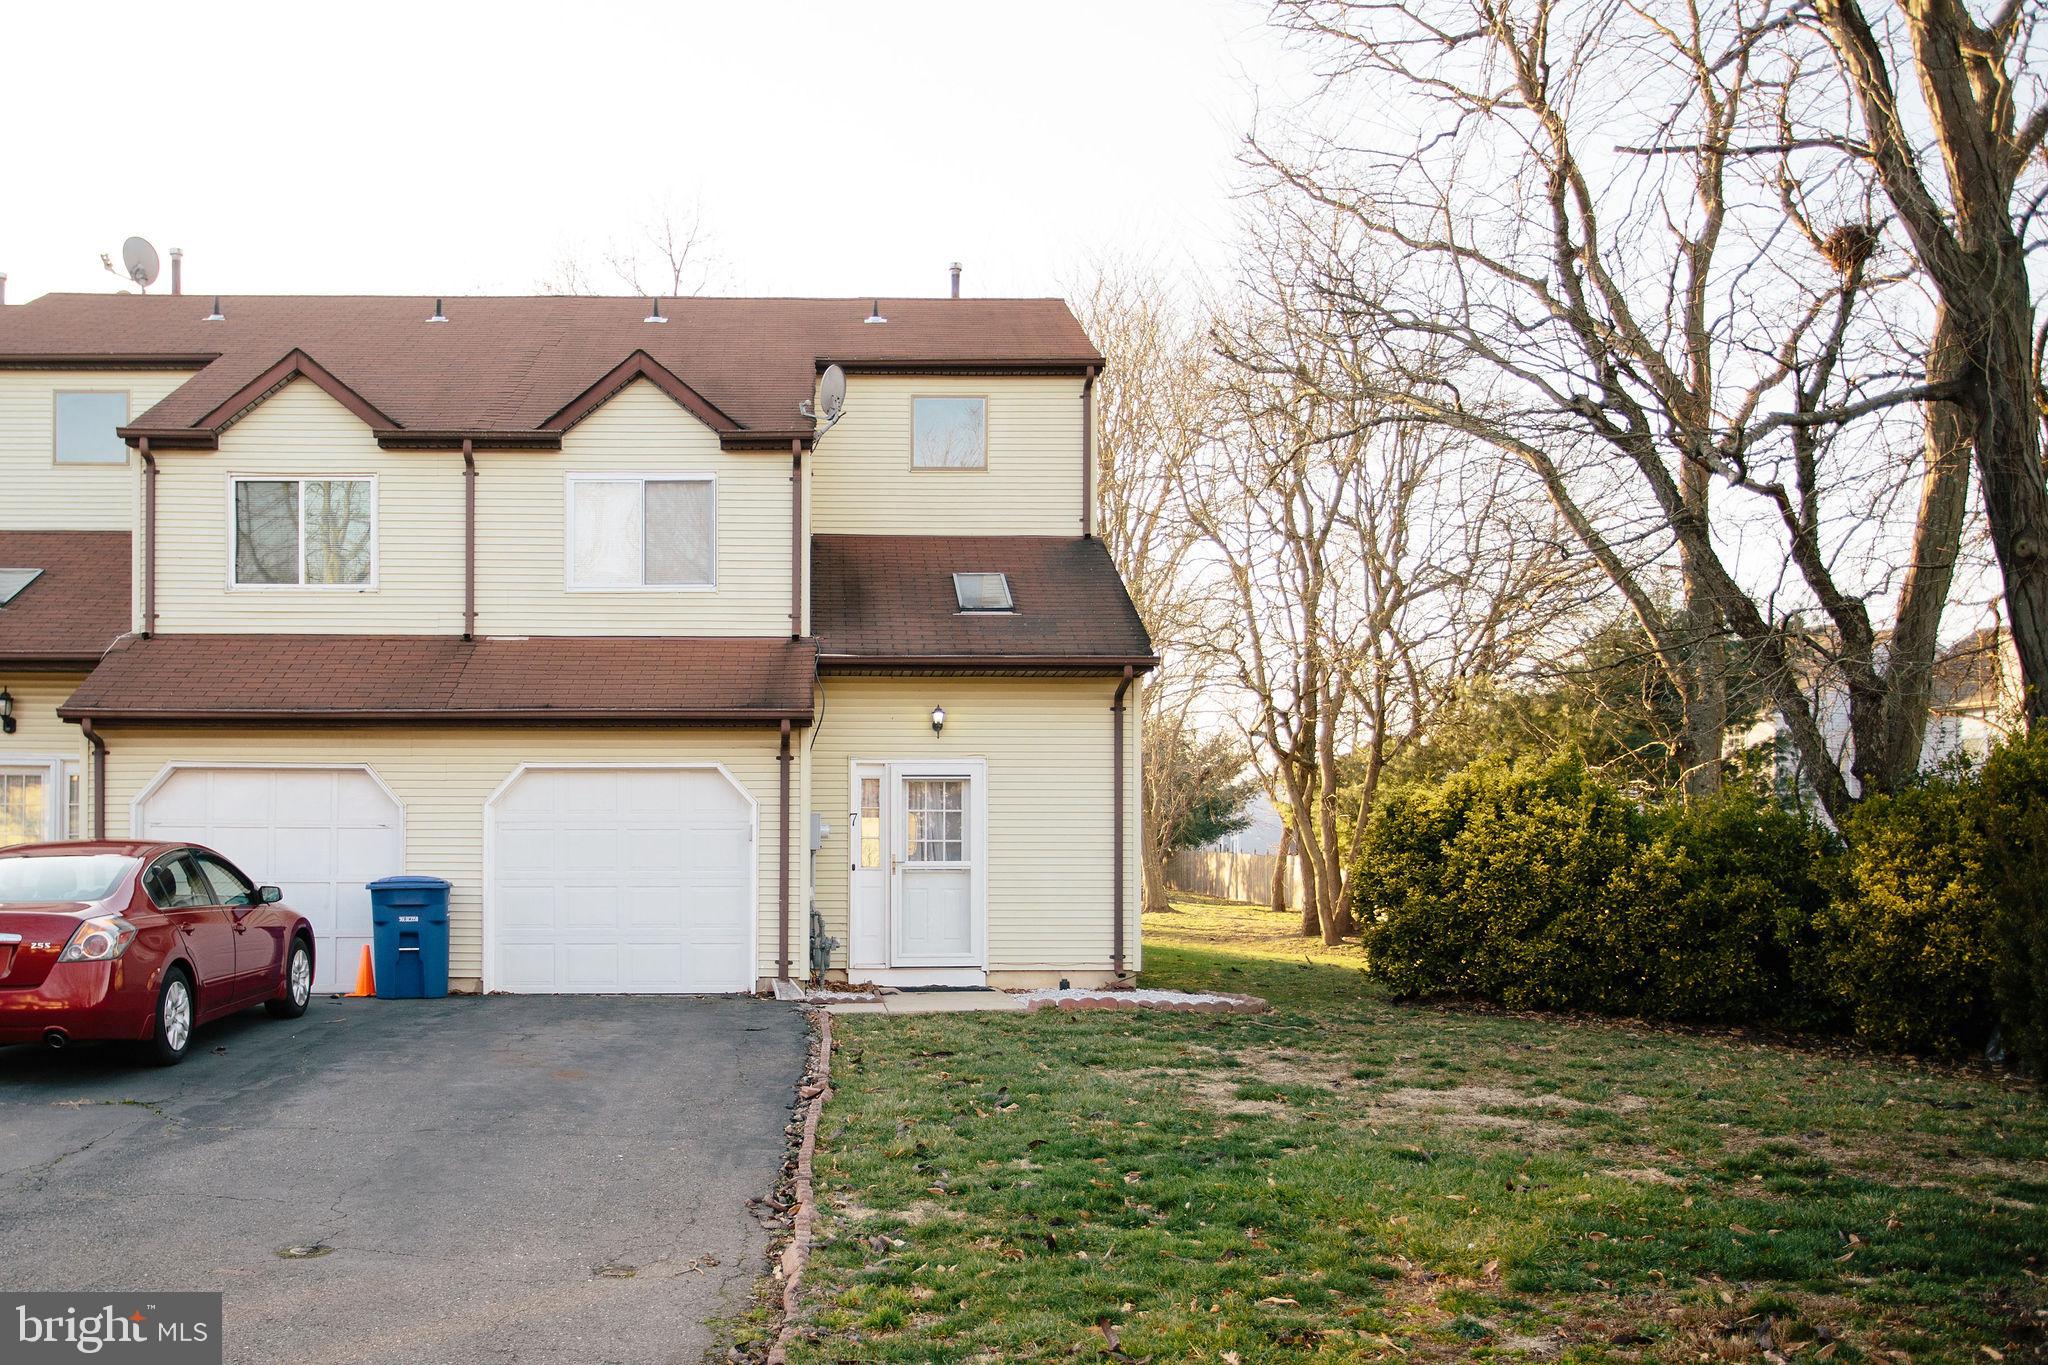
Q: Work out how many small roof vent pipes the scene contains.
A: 4